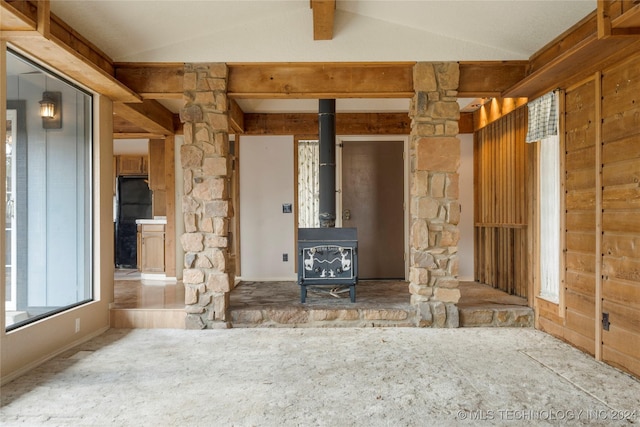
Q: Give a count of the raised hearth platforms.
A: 1